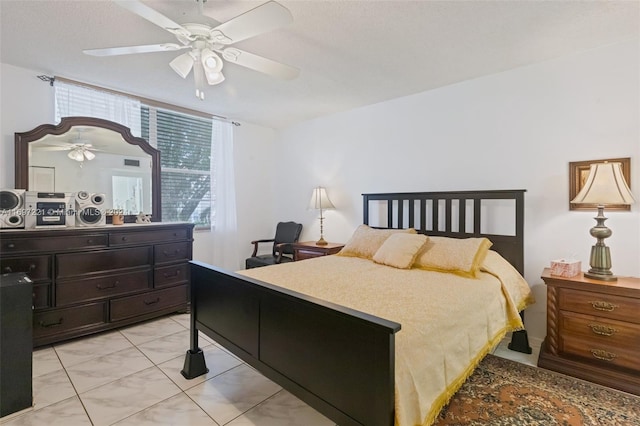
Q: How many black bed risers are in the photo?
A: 2